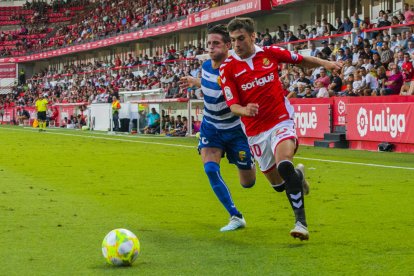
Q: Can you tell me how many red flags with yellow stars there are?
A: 0